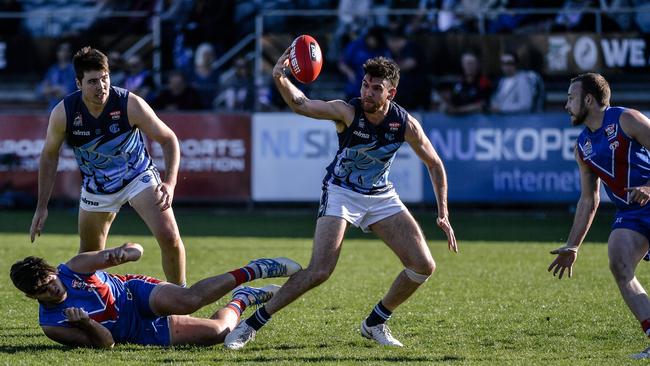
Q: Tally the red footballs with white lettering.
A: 1